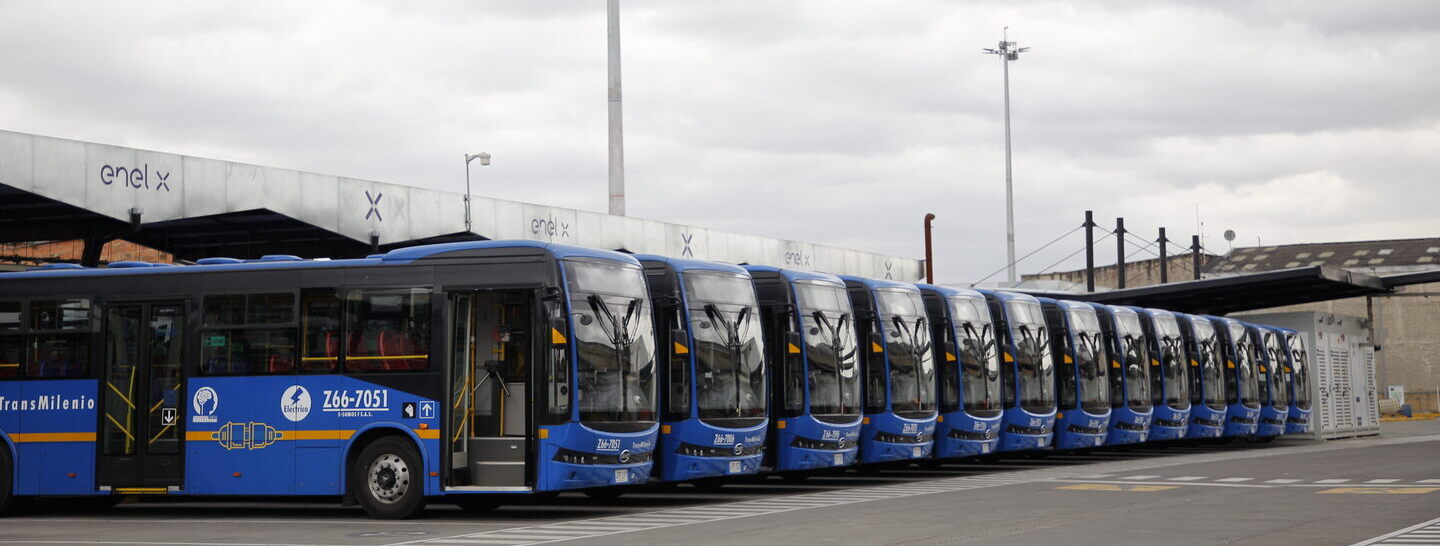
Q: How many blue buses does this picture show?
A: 13